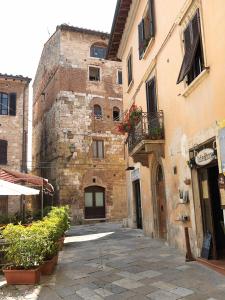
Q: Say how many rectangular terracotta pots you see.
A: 3